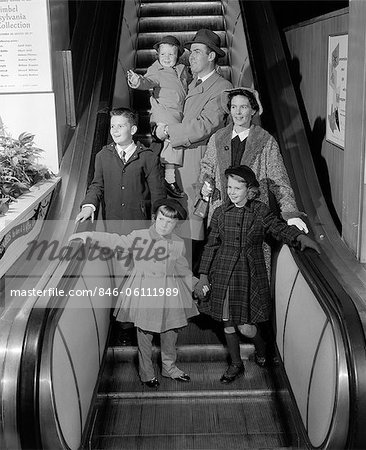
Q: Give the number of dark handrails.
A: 2